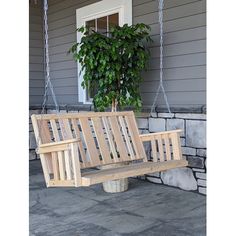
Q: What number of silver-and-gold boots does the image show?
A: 0